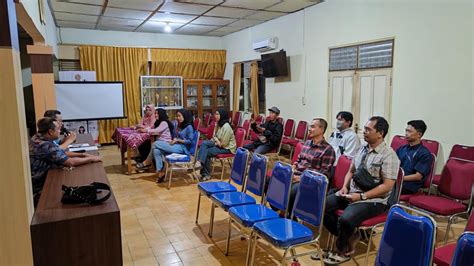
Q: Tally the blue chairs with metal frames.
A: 7